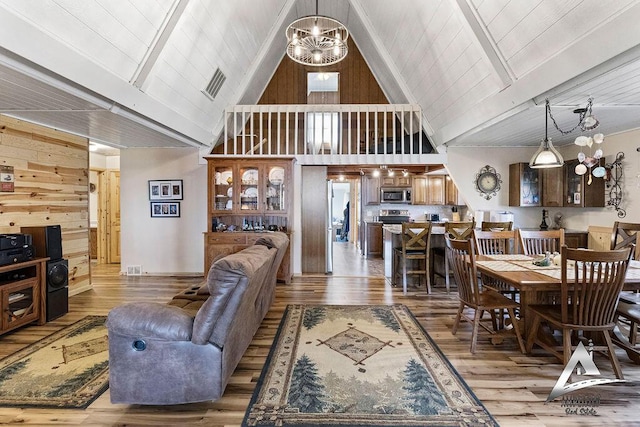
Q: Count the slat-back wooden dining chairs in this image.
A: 4